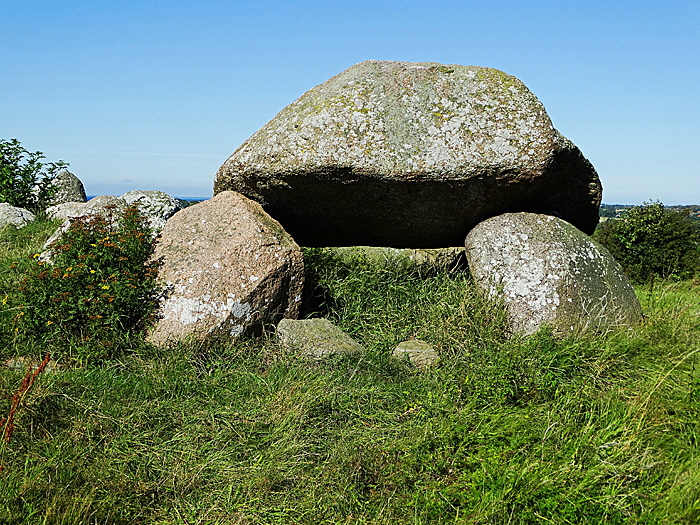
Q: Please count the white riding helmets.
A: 0